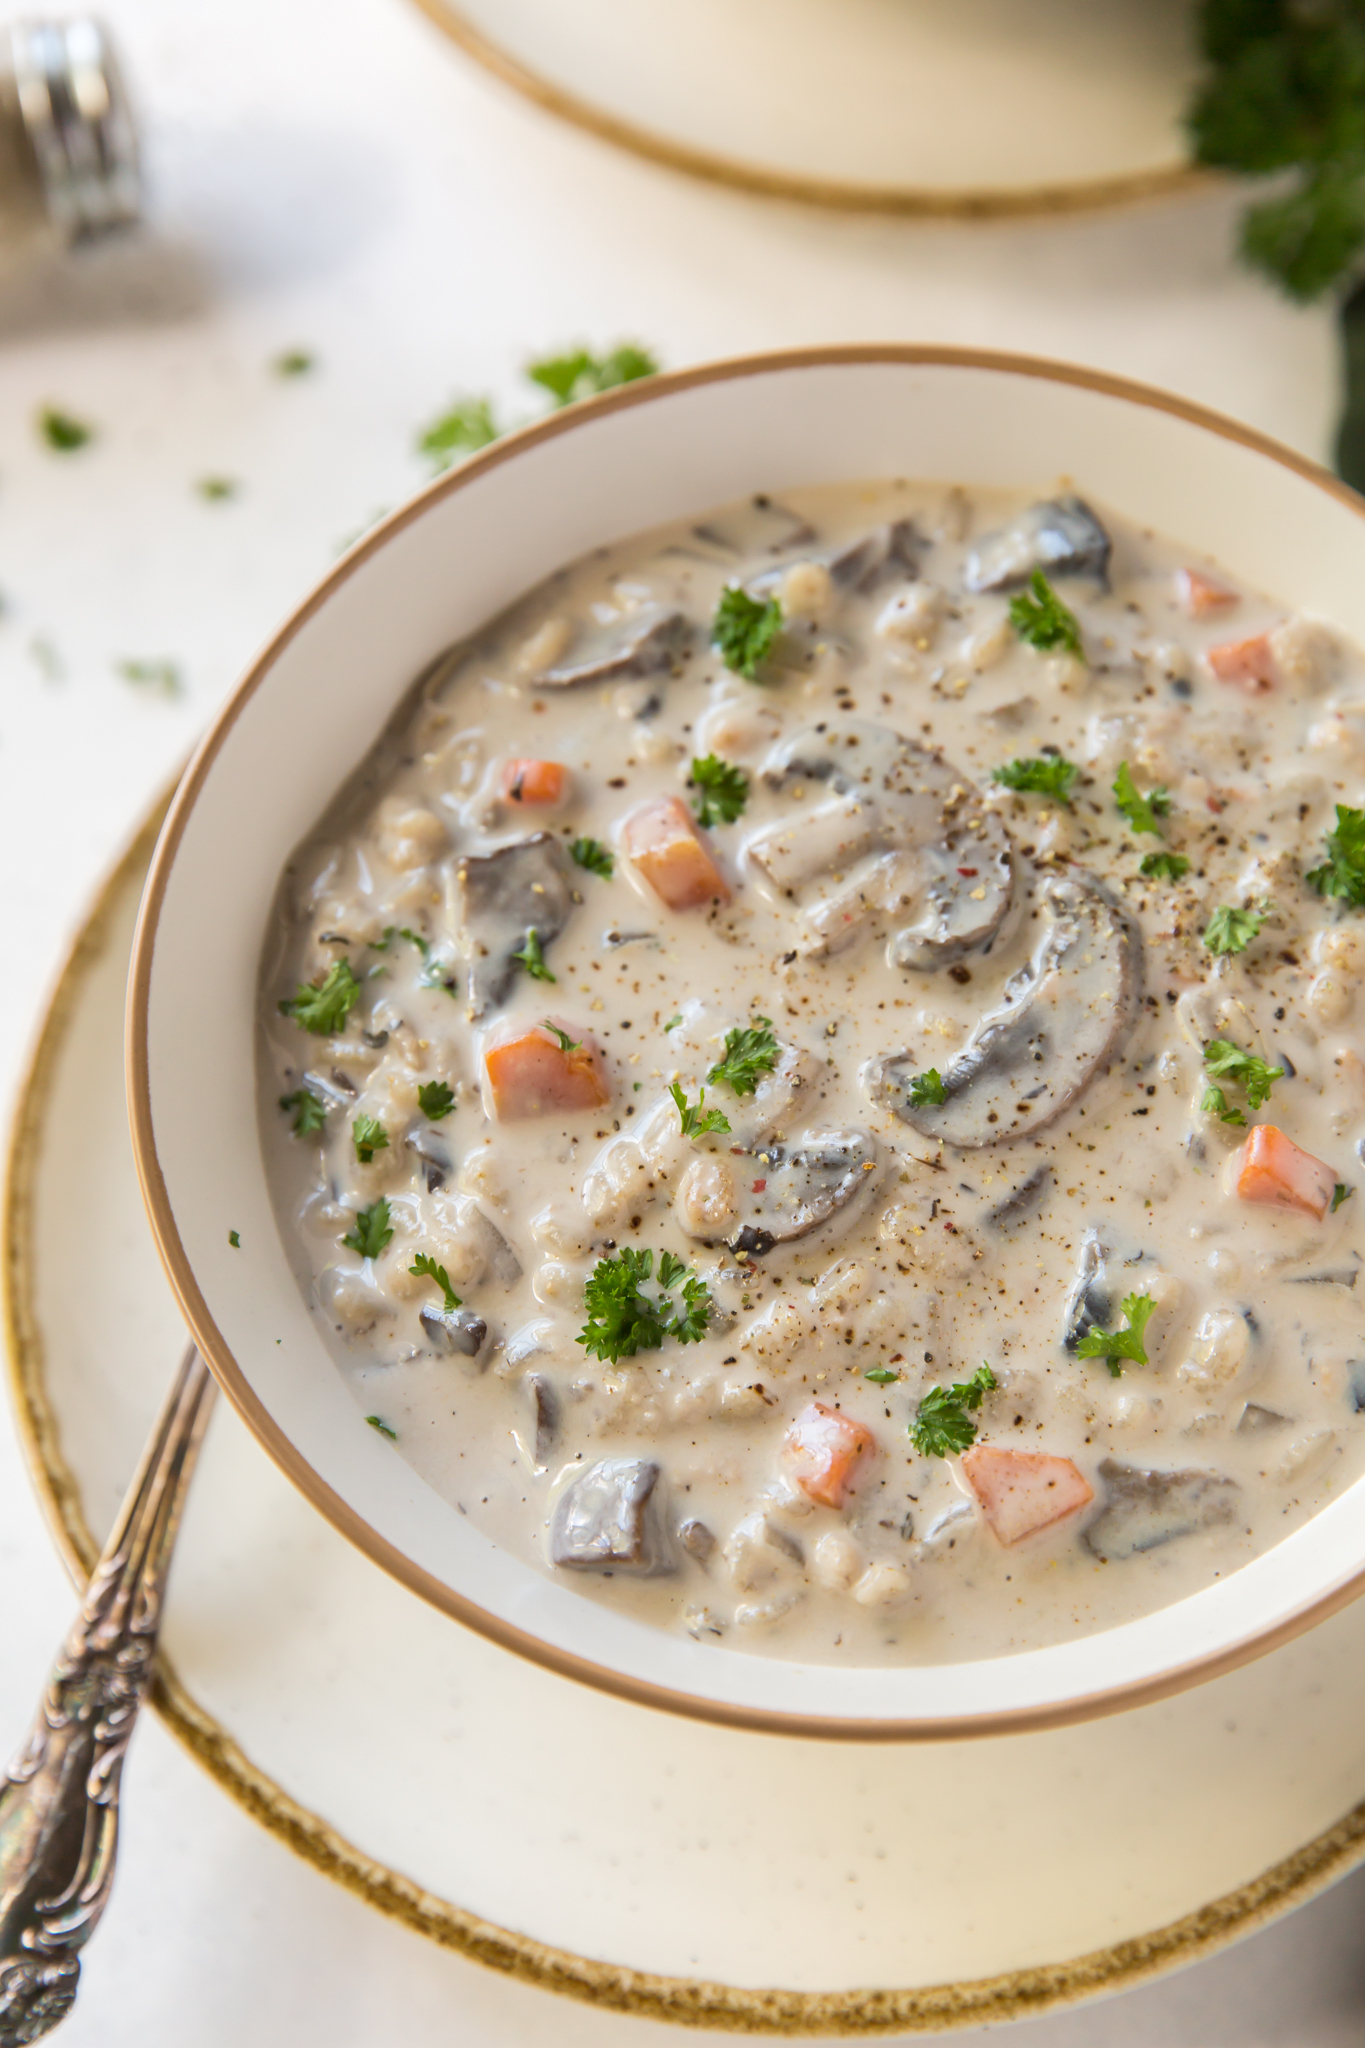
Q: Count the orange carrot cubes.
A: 8